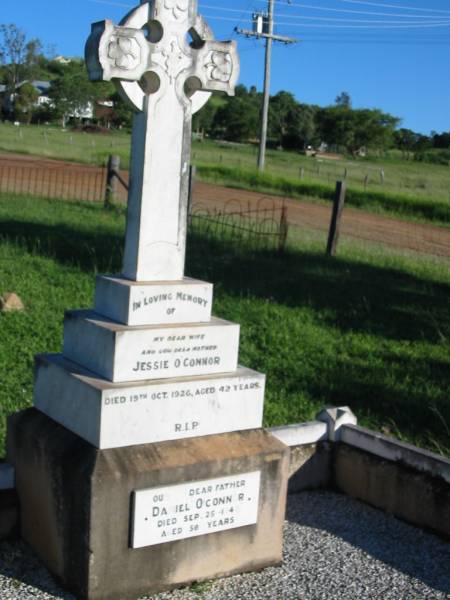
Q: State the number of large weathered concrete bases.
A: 1